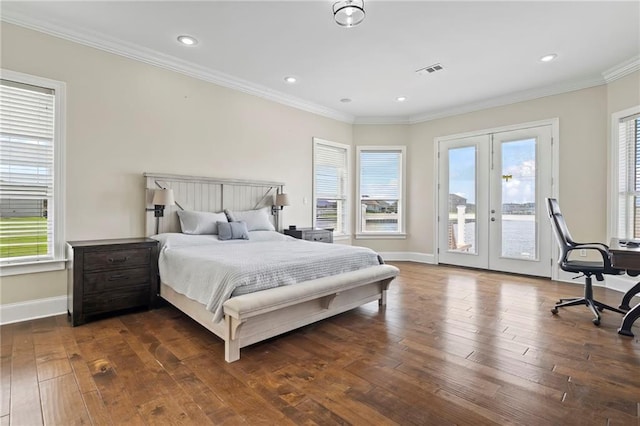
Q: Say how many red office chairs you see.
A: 0